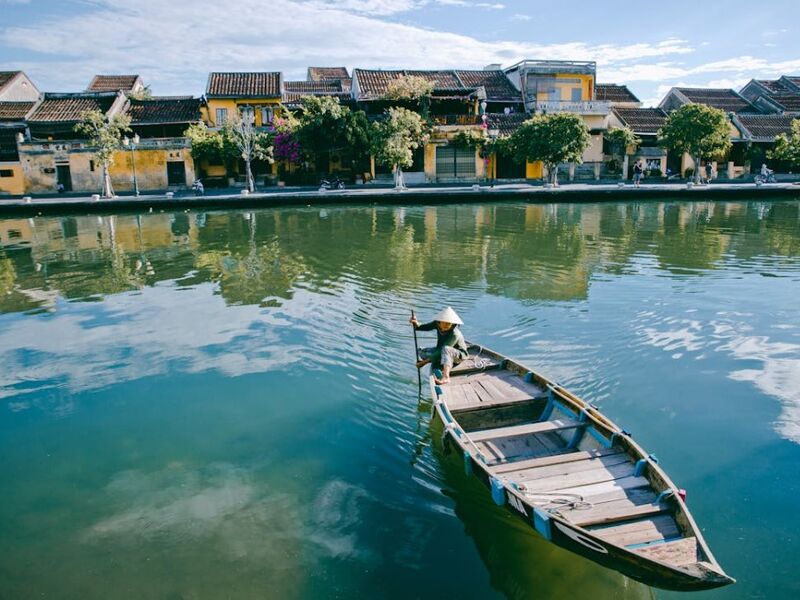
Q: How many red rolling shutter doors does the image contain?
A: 0